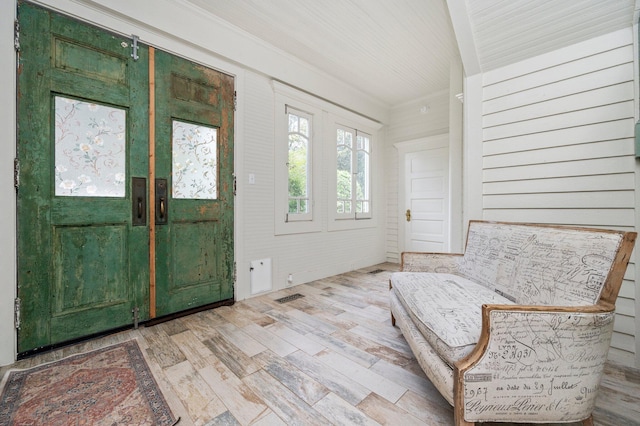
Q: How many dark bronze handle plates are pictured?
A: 2